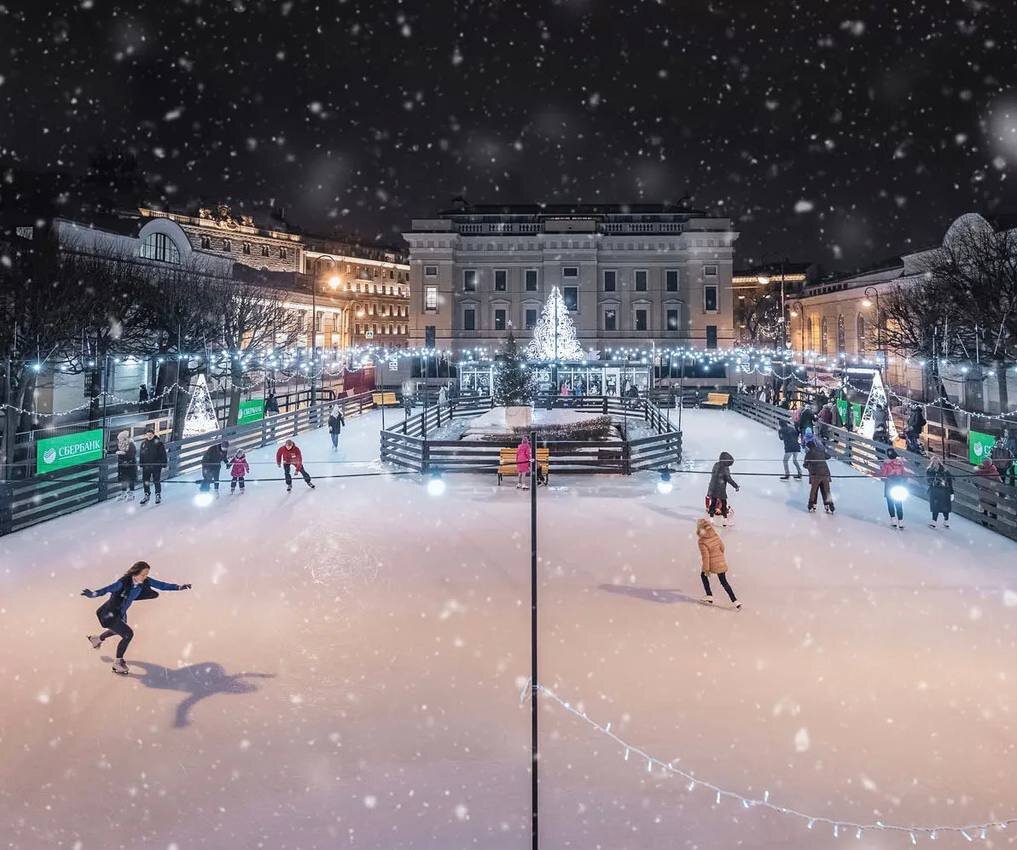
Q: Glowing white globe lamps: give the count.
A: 4